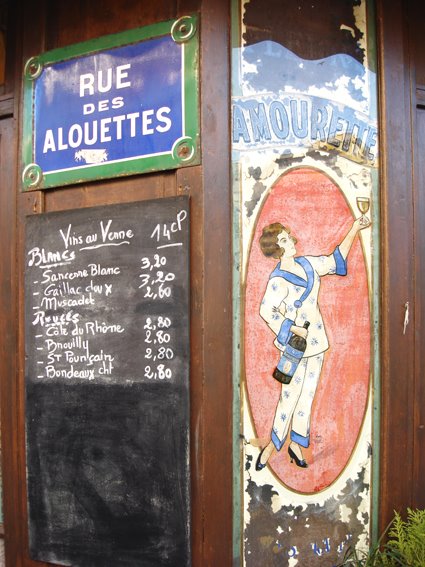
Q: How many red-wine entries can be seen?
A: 4